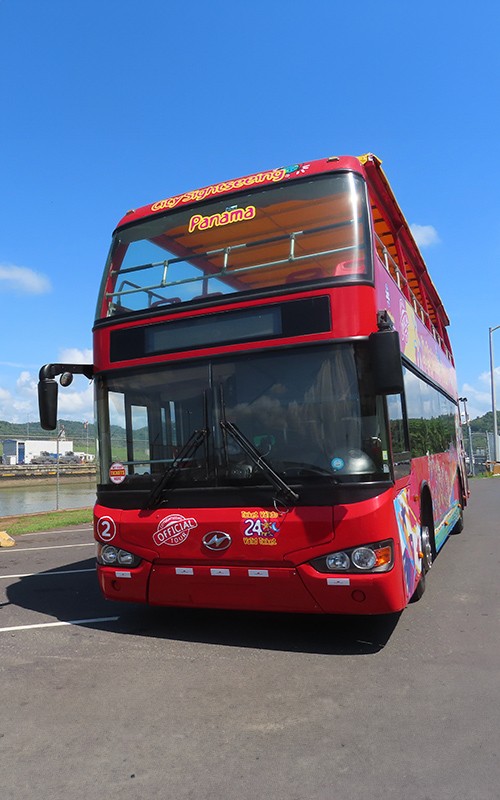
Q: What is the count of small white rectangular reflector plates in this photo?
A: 5